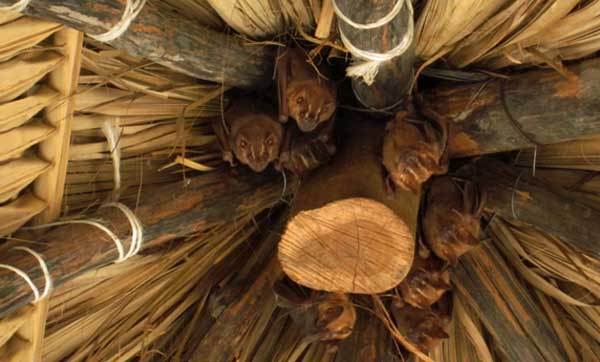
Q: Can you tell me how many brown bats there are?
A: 8